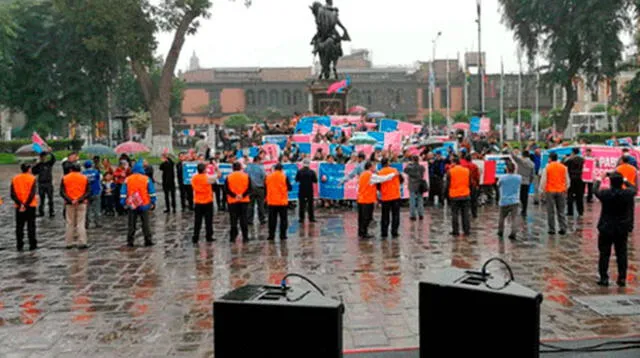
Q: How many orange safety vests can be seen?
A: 11